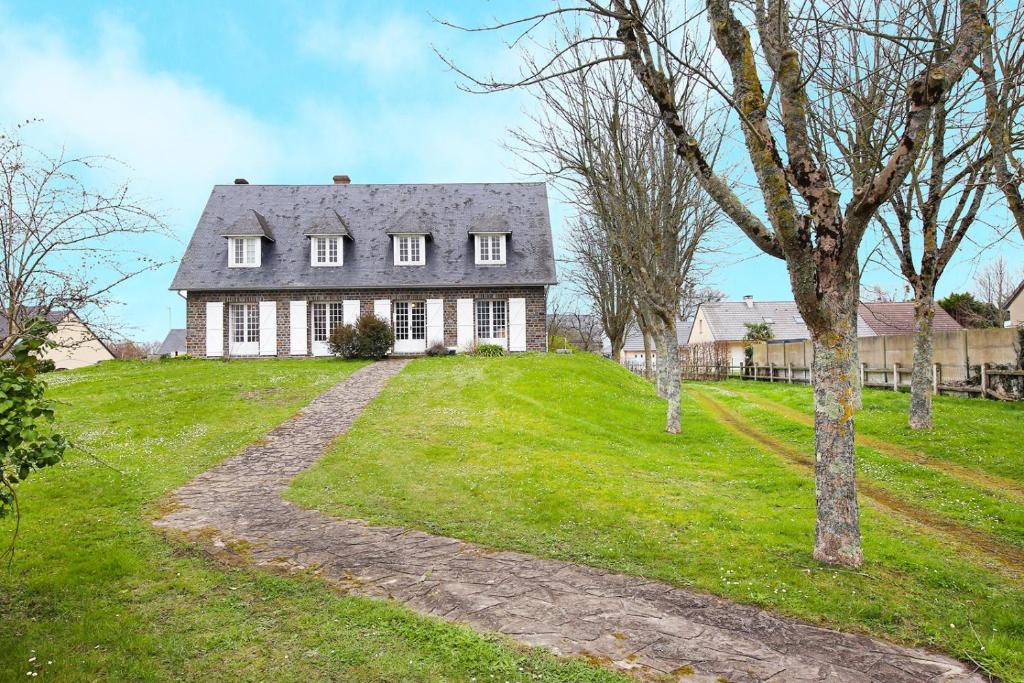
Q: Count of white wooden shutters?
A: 8